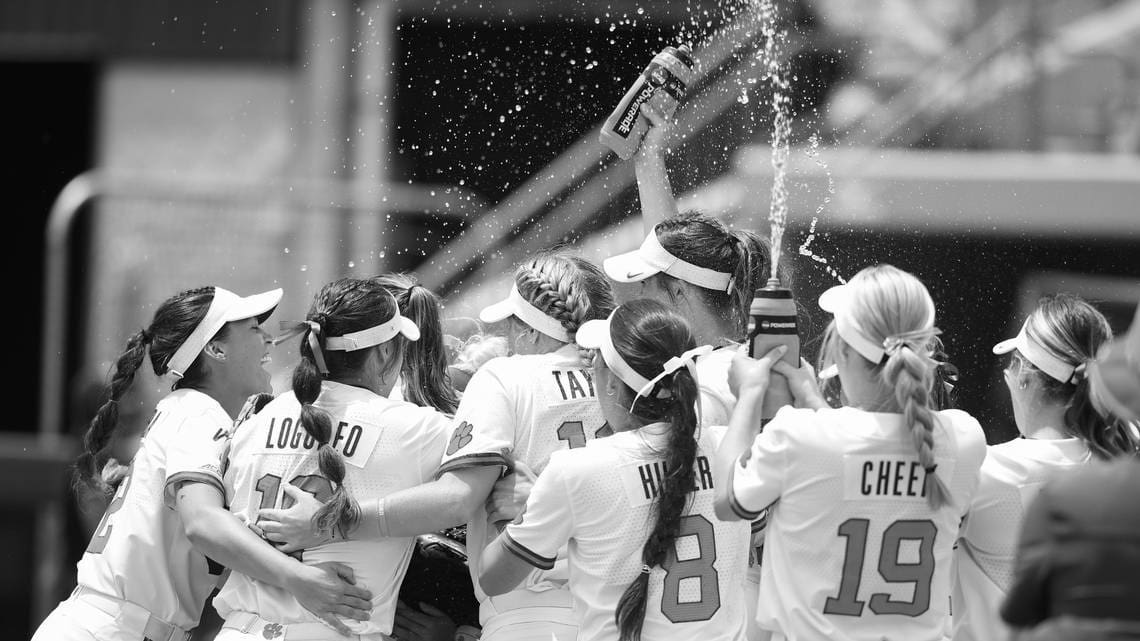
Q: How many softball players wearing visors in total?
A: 7